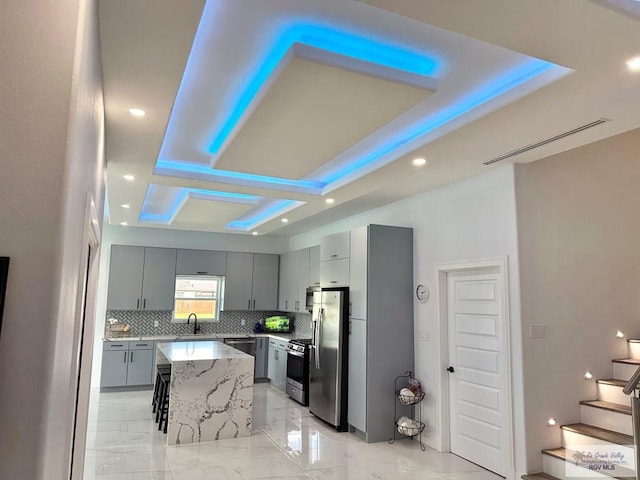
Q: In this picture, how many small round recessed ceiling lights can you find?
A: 9